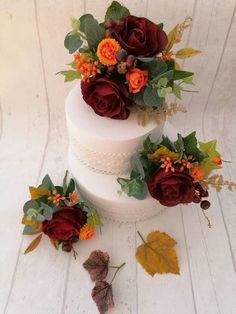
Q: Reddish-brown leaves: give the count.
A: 2